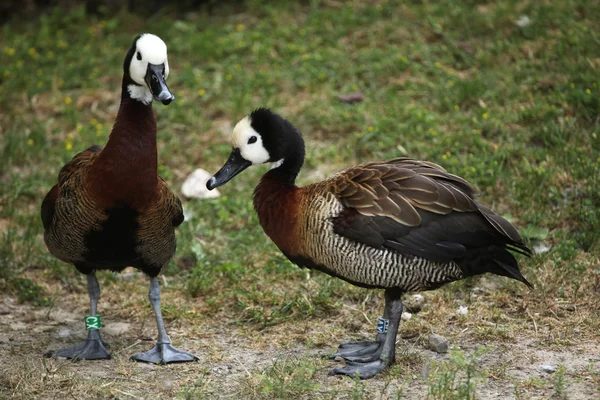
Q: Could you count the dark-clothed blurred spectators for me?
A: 0